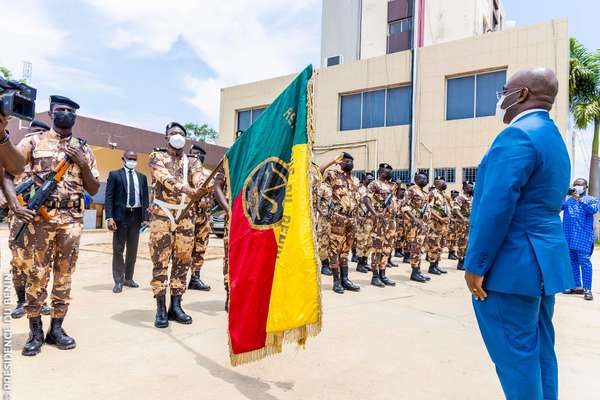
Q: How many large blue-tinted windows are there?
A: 3